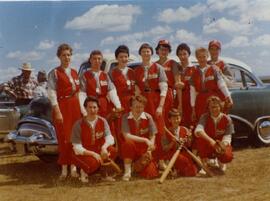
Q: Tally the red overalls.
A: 12